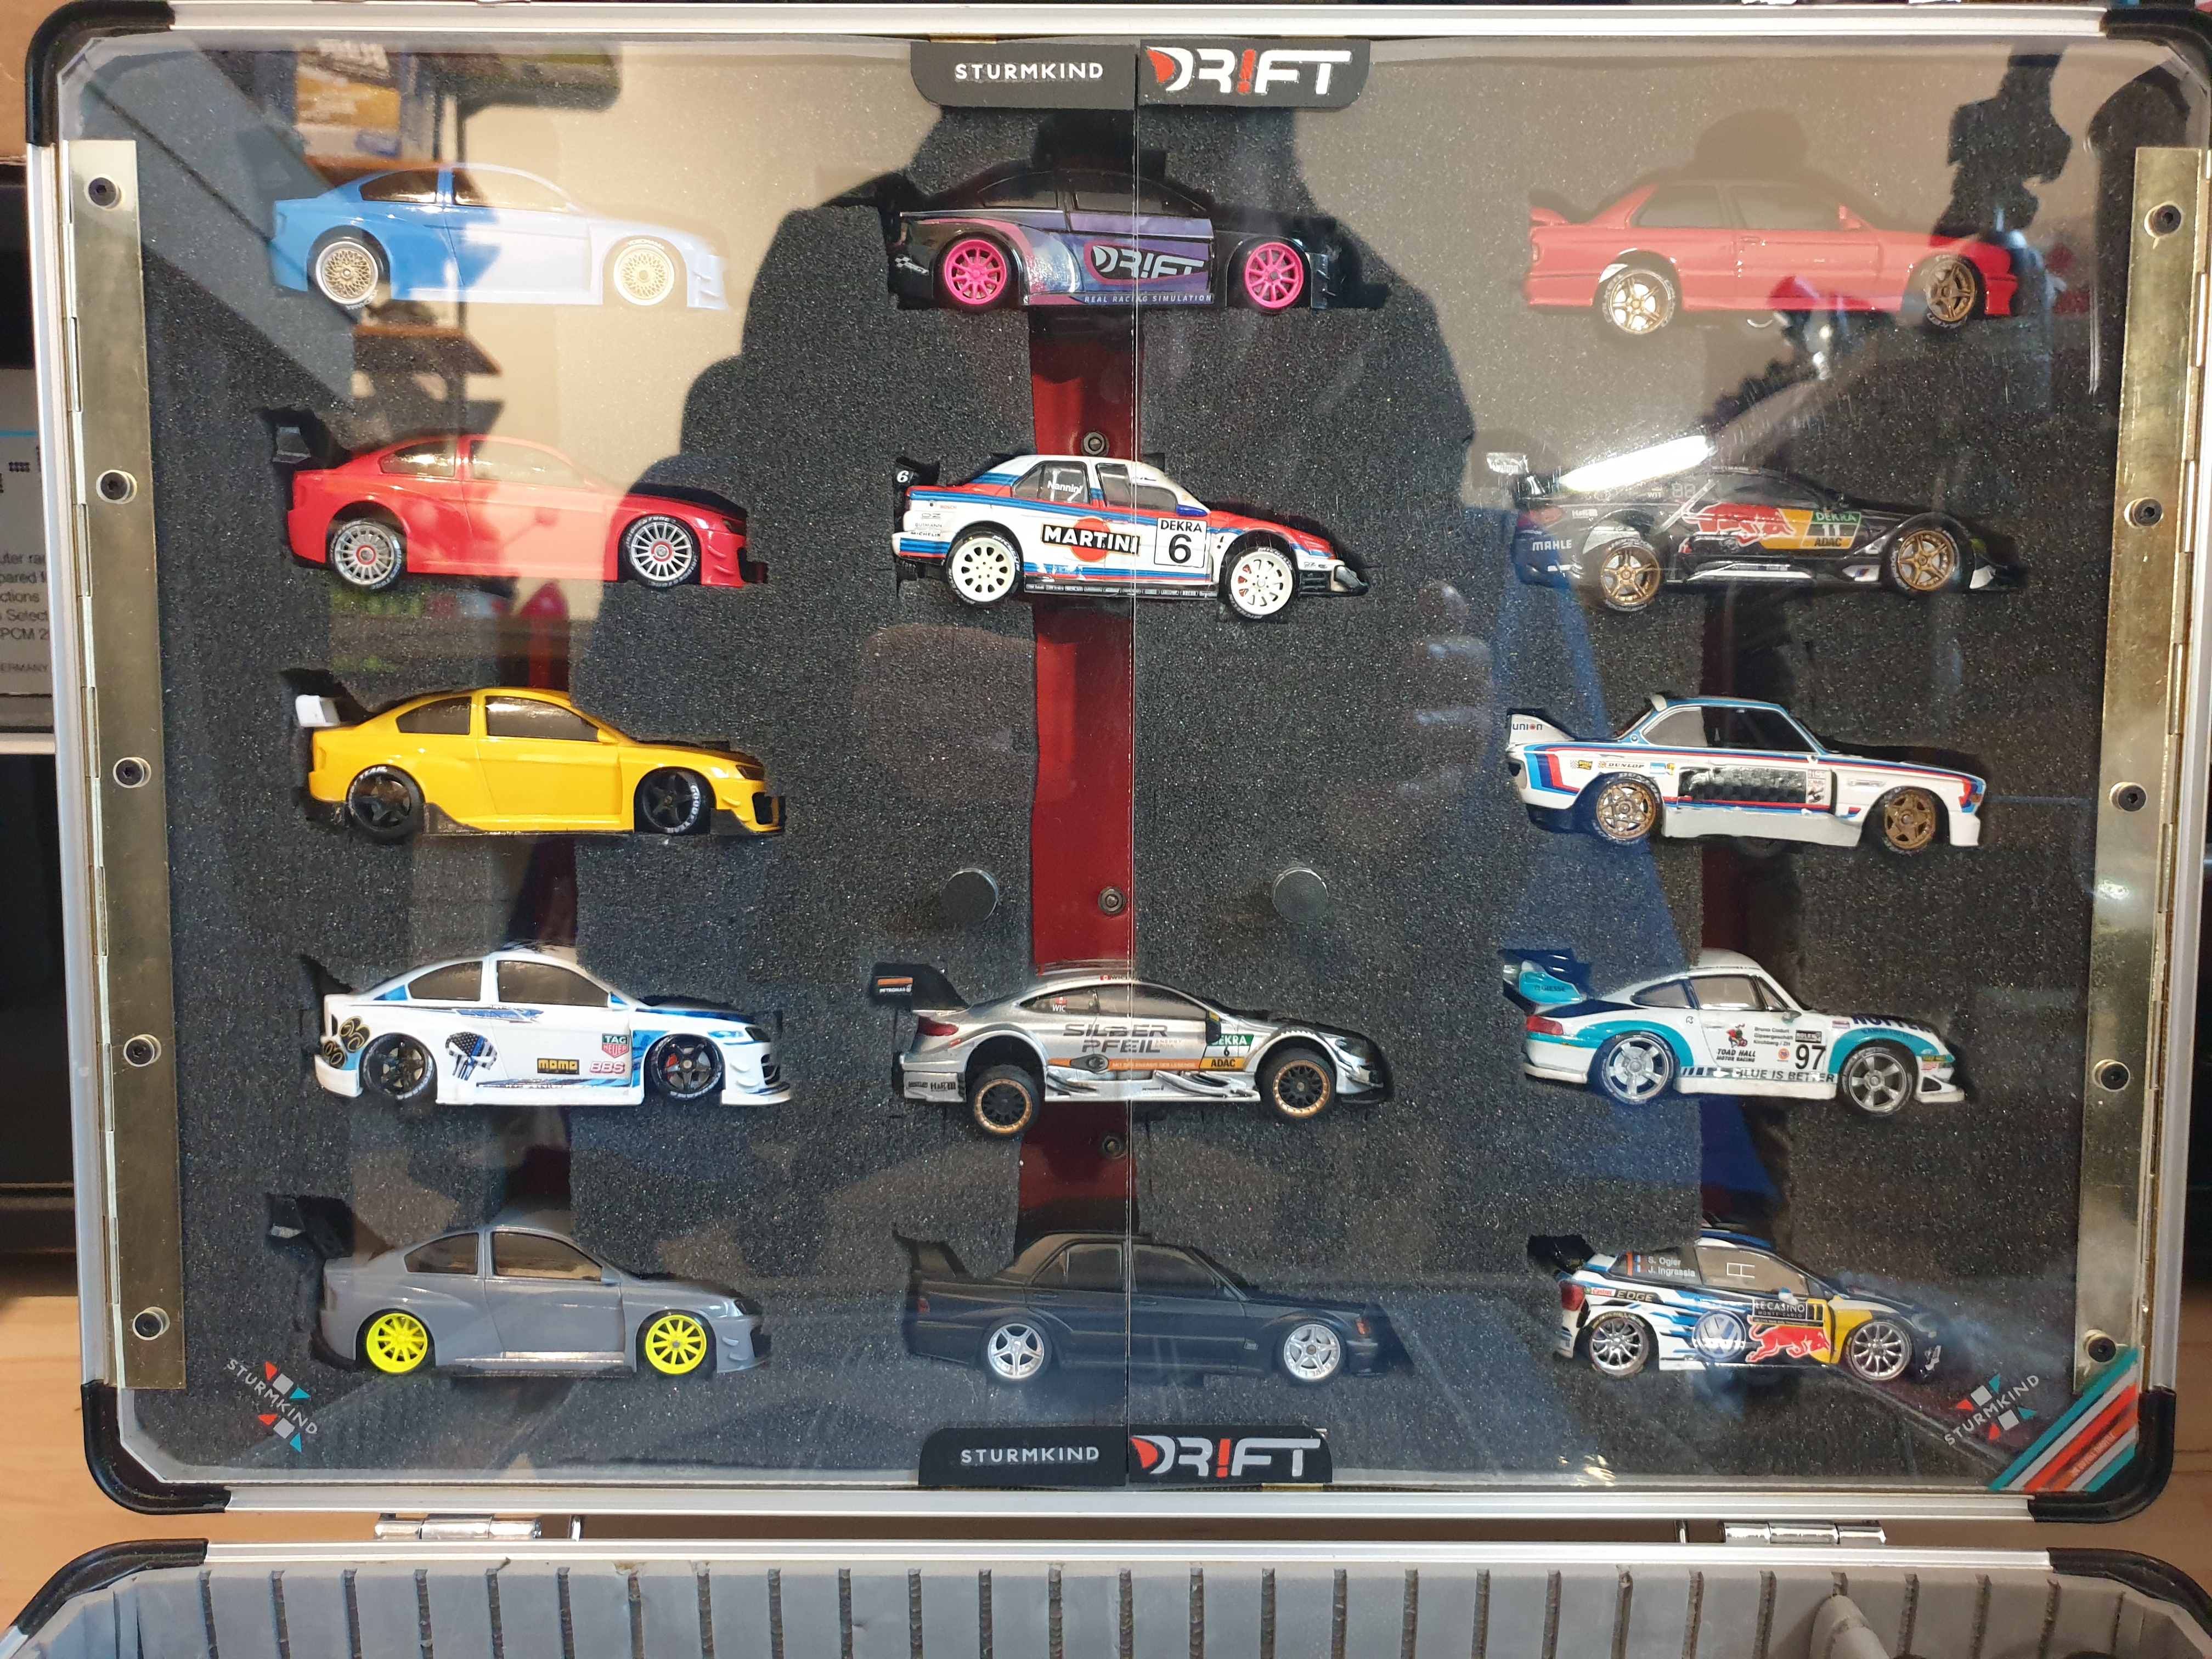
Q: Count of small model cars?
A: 14